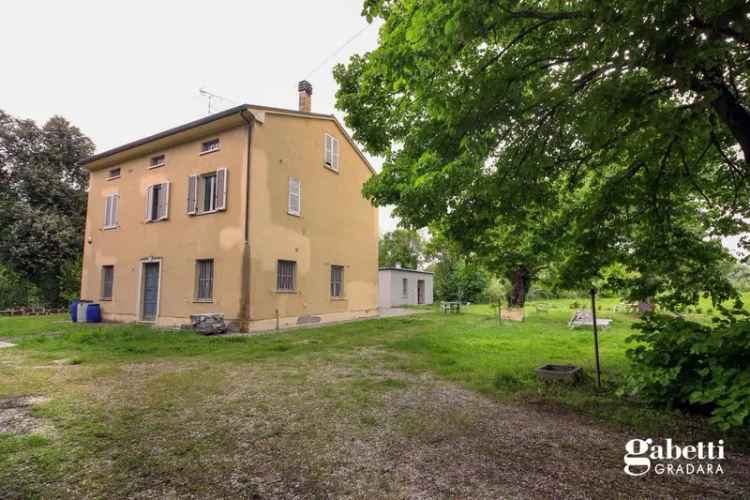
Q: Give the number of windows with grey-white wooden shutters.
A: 5